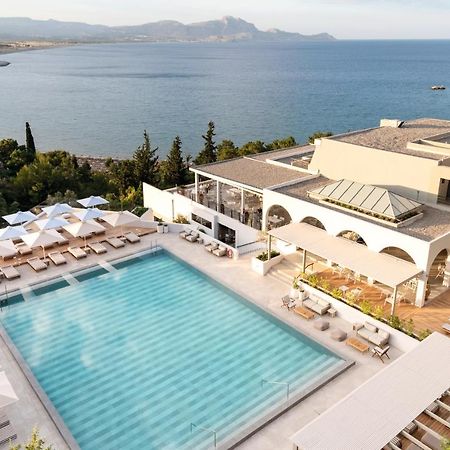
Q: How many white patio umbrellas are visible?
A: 11